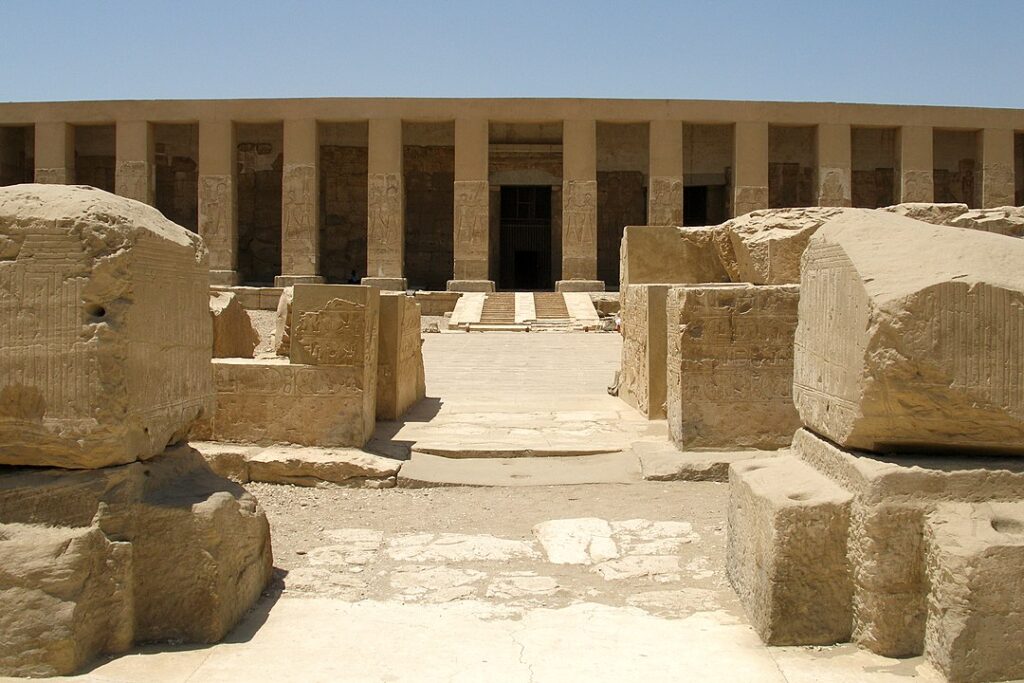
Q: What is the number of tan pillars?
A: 12